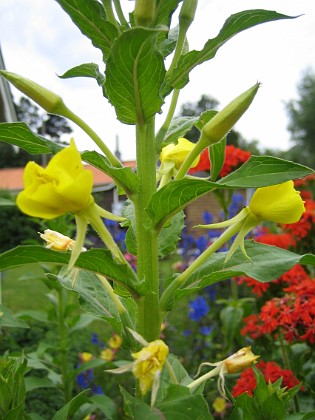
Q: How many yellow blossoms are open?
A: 3